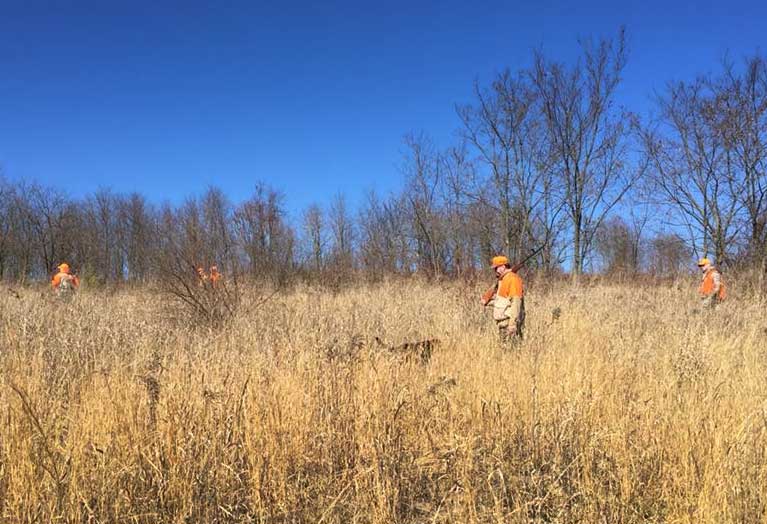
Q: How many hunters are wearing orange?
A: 5